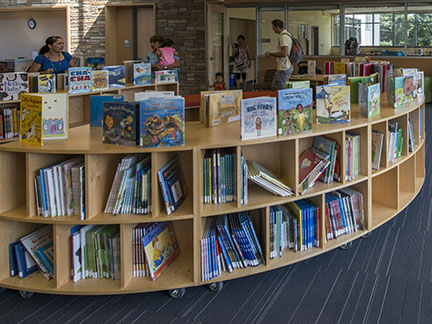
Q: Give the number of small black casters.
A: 5